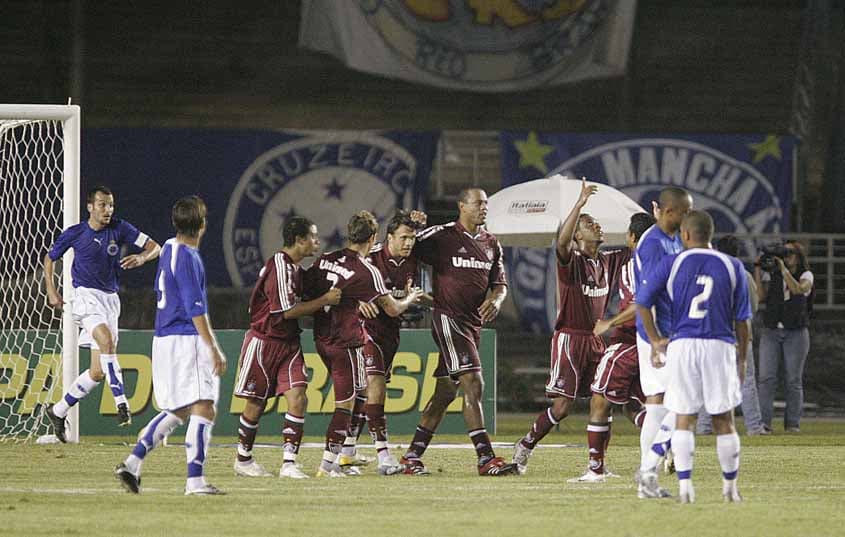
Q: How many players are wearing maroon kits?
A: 6